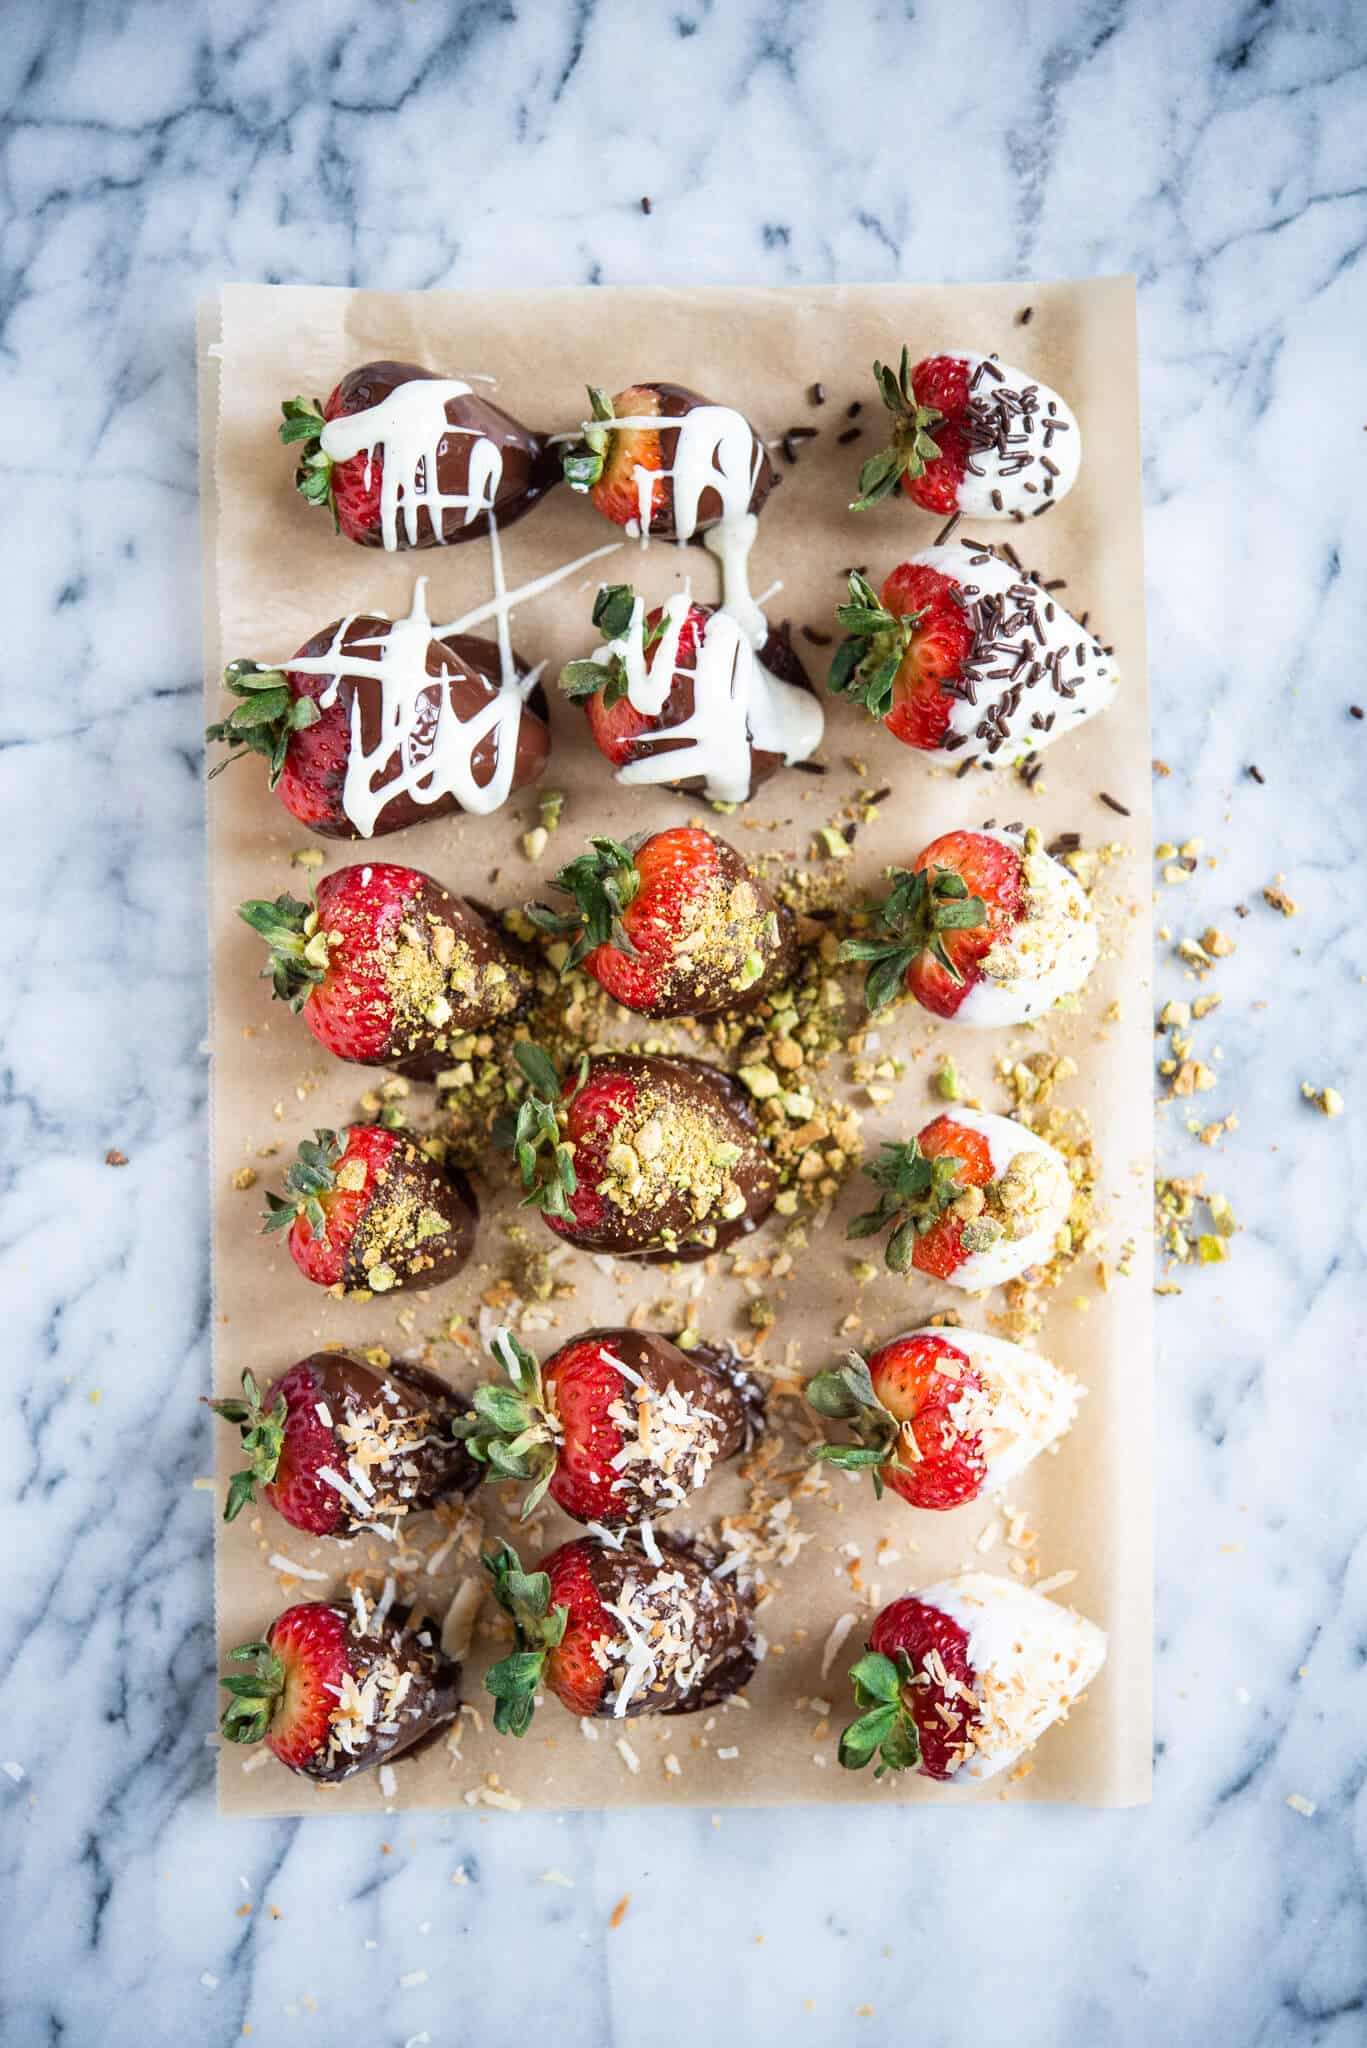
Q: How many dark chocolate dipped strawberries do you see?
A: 12